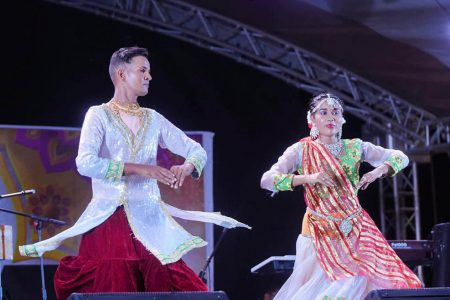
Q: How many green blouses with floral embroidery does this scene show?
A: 1